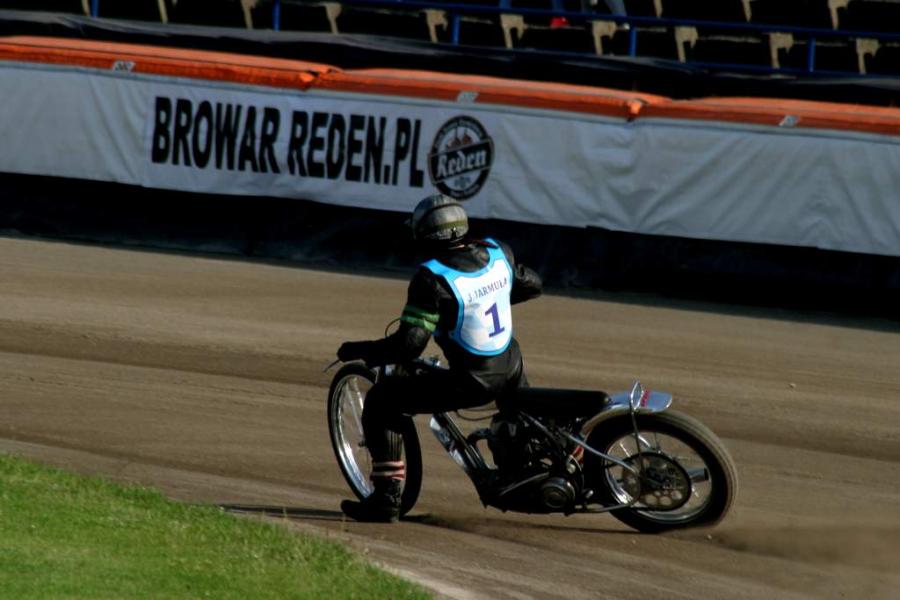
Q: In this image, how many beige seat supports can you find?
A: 13